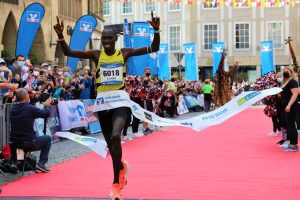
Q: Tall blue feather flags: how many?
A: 2